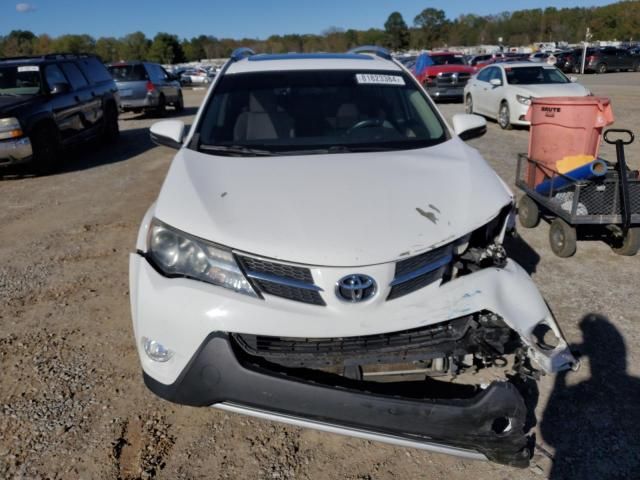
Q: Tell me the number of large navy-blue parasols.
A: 0